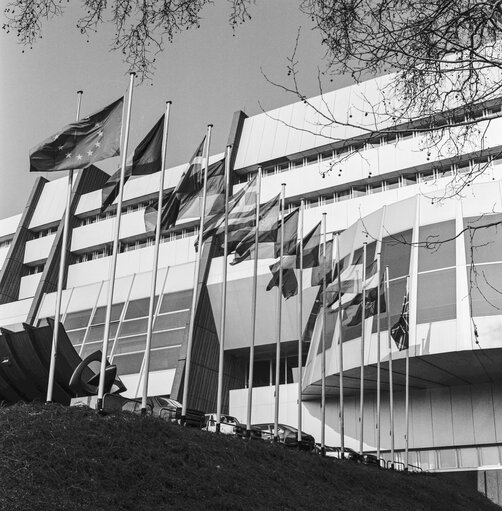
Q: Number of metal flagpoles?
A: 14